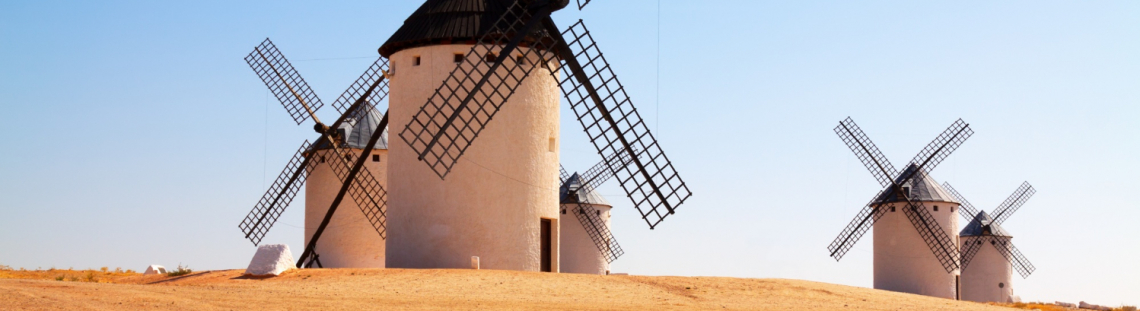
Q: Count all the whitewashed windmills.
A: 5